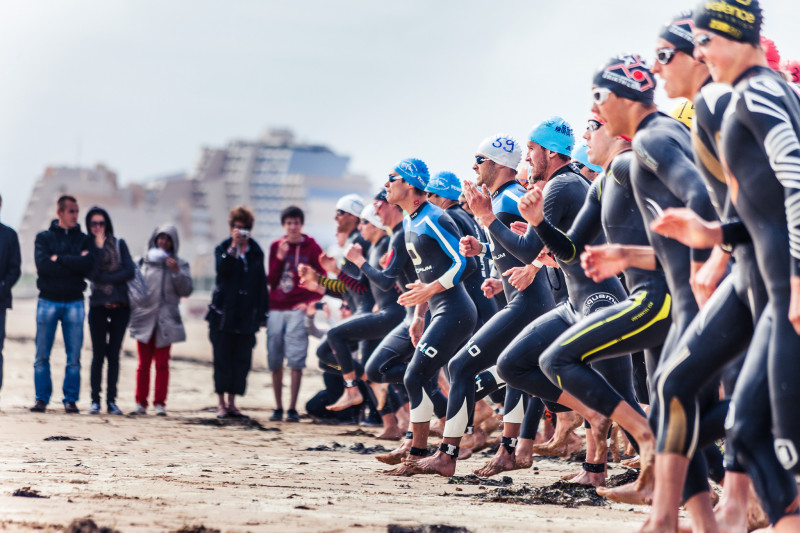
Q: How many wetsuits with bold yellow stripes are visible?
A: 1